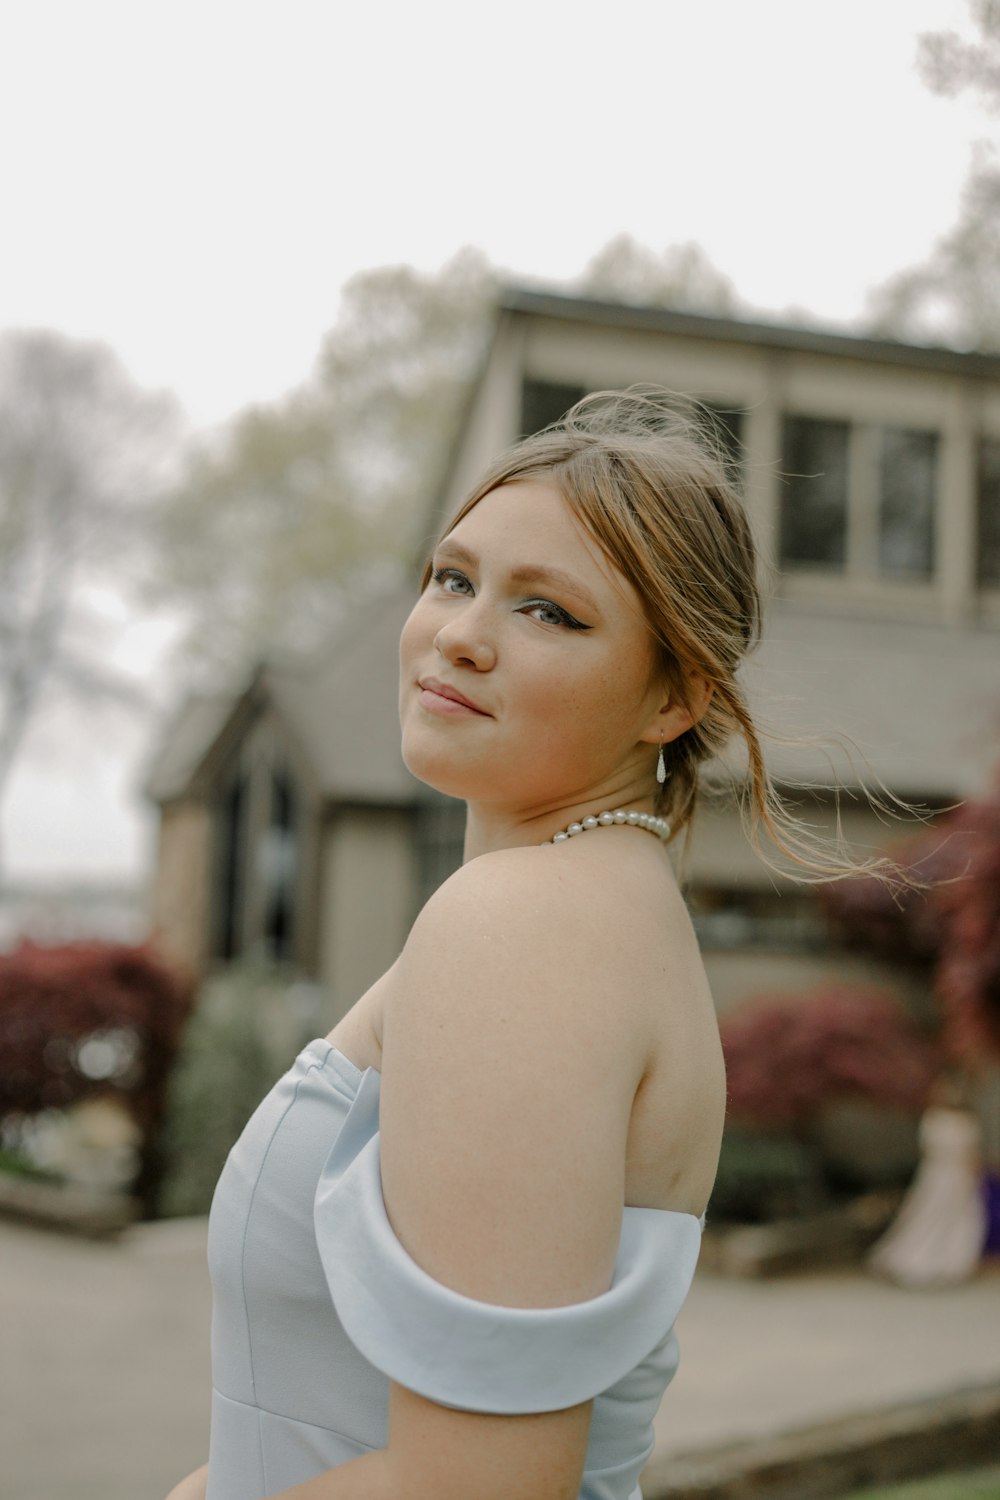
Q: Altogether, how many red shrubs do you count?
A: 3